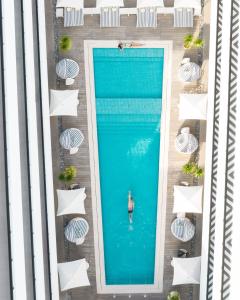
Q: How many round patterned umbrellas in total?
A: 6